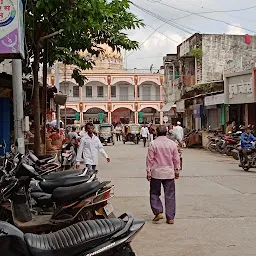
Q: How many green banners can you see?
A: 3